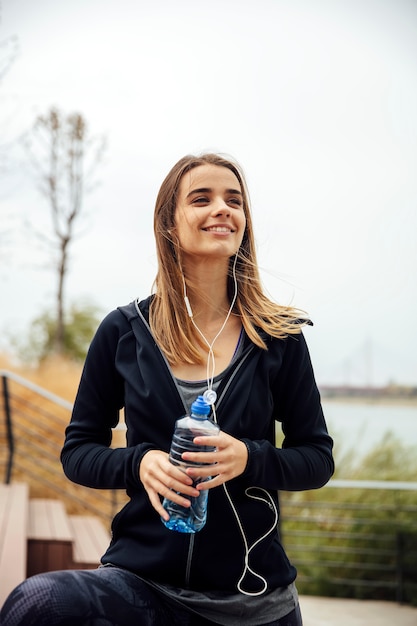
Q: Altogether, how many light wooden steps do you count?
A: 3